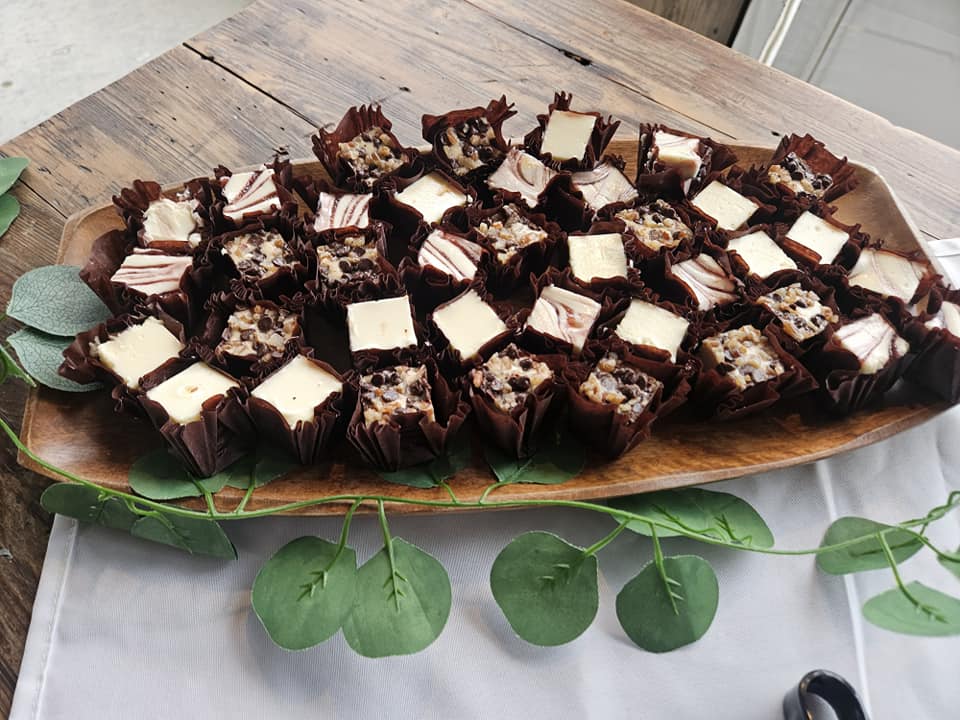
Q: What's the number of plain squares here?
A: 13